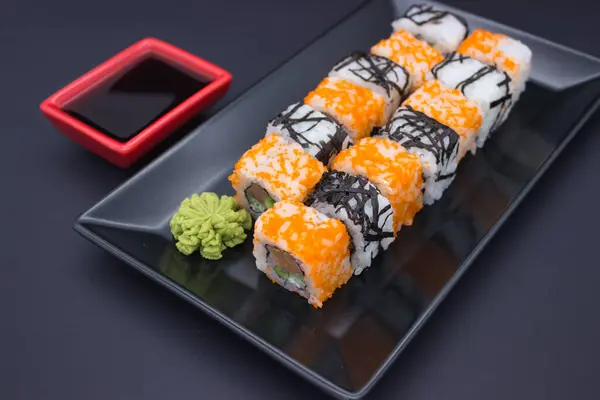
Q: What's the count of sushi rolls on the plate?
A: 13